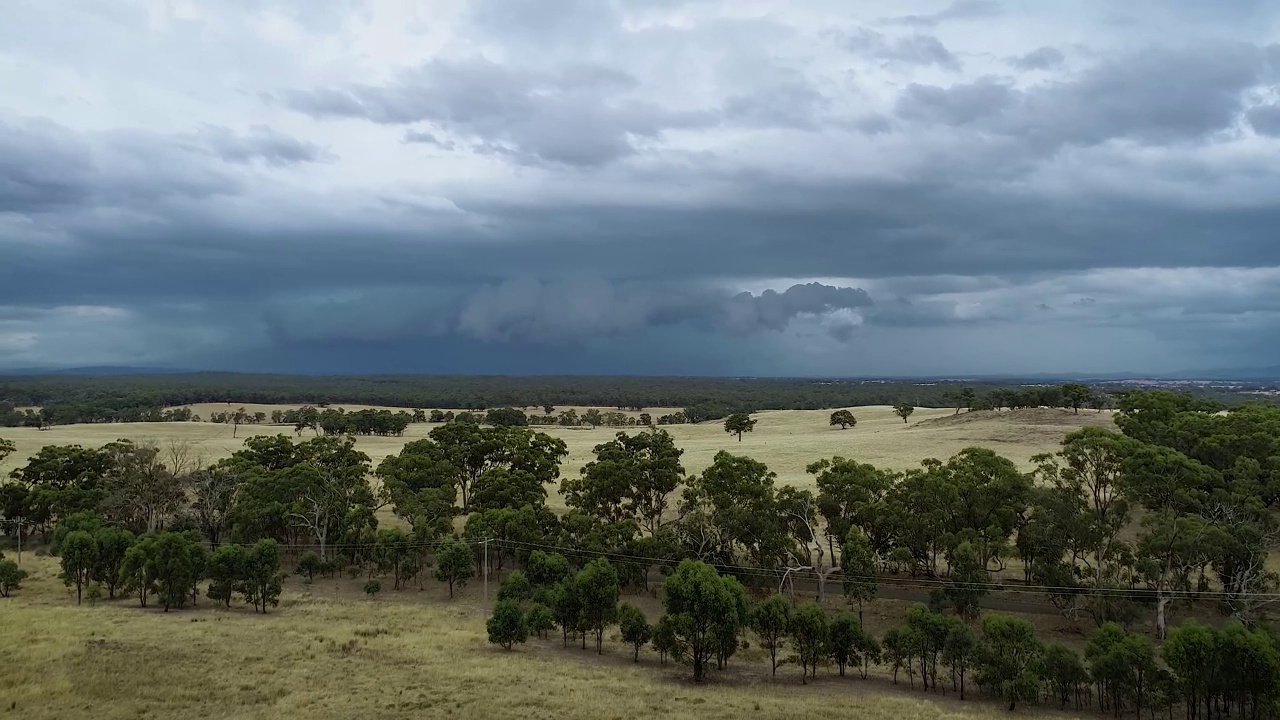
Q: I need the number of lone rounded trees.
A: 3